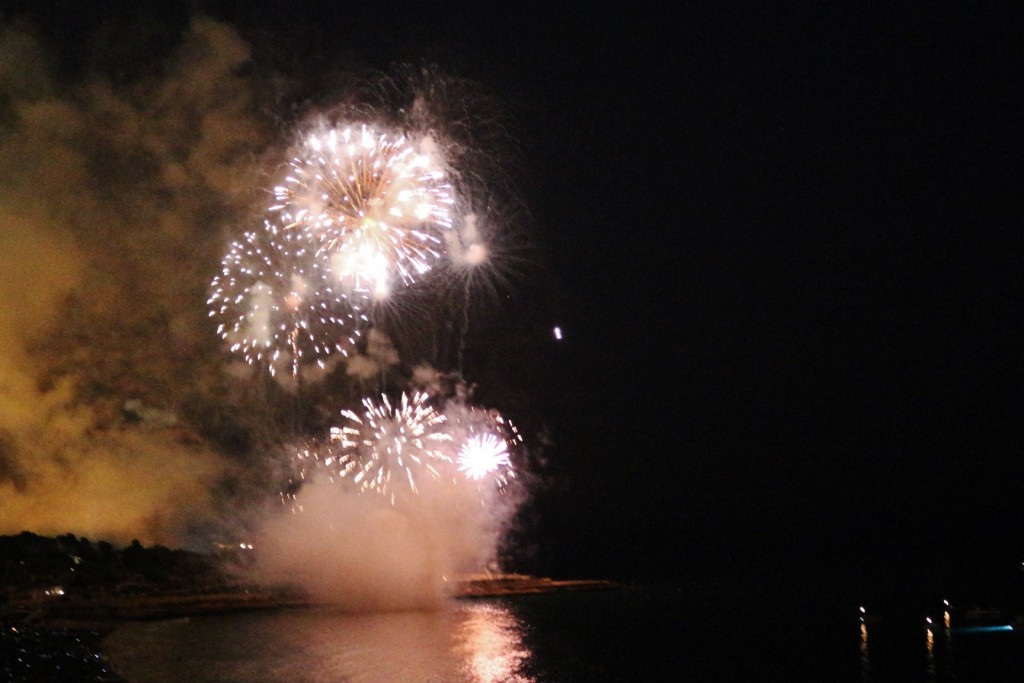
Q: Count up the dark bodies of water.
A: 1